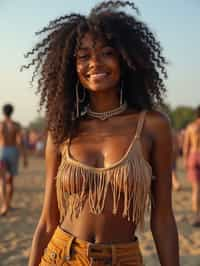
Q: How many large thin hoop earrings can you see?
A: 2